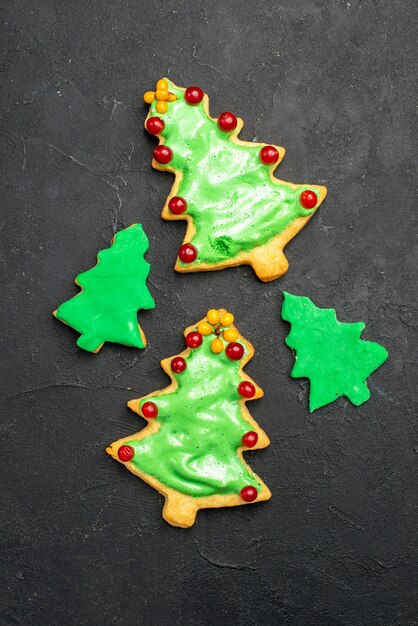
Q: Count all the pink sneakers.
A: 0